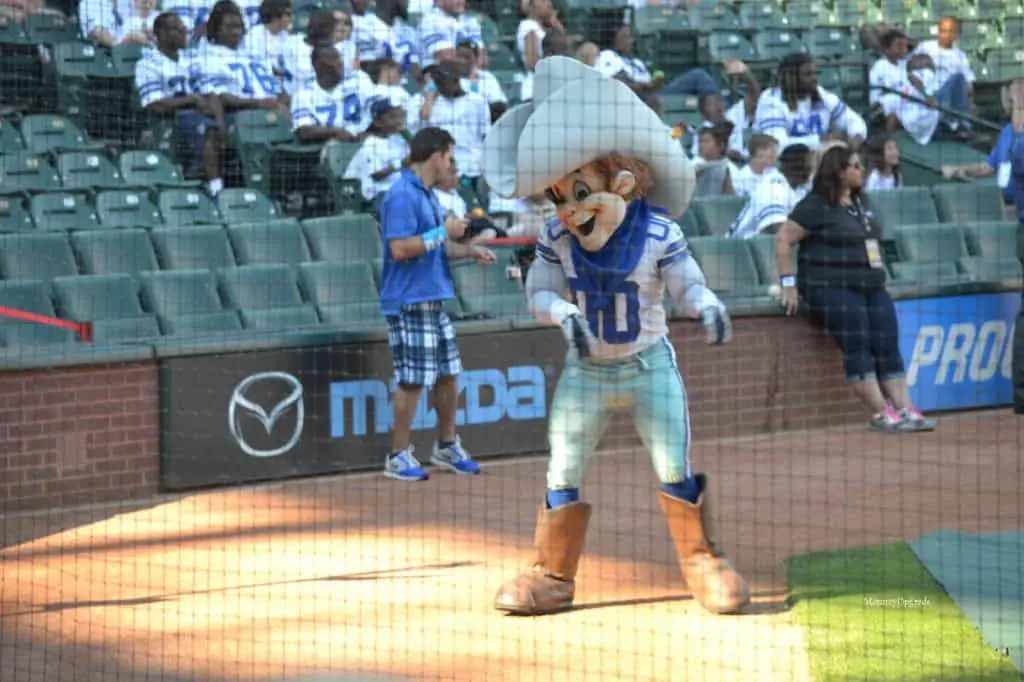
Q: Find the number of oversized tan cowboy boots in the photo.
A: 2